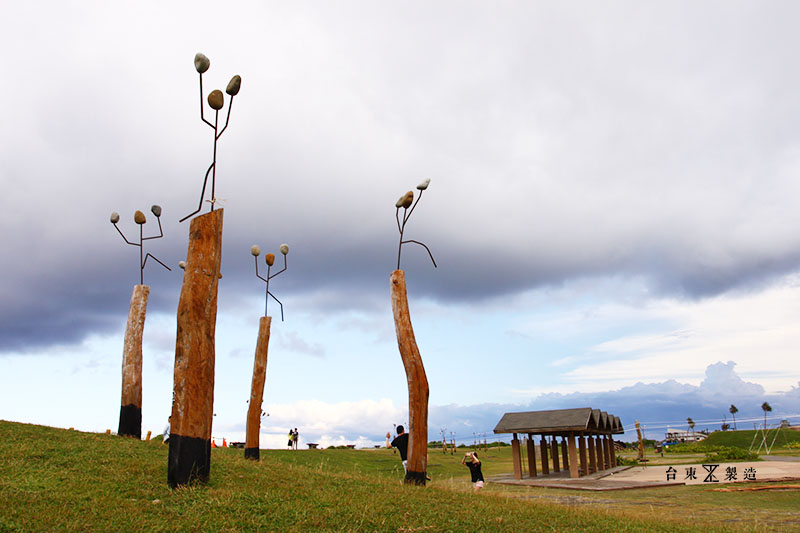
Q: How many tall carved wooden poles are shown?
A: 4